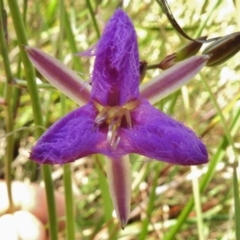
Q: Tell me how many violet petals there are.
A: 3